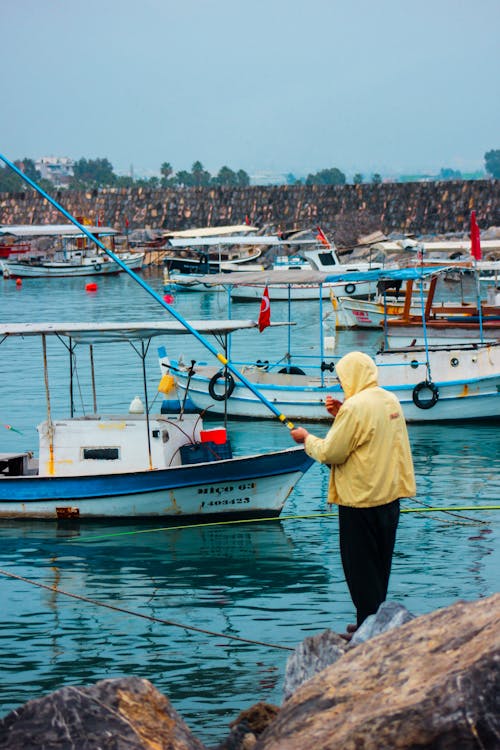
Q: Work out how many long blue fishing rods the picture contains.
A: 1